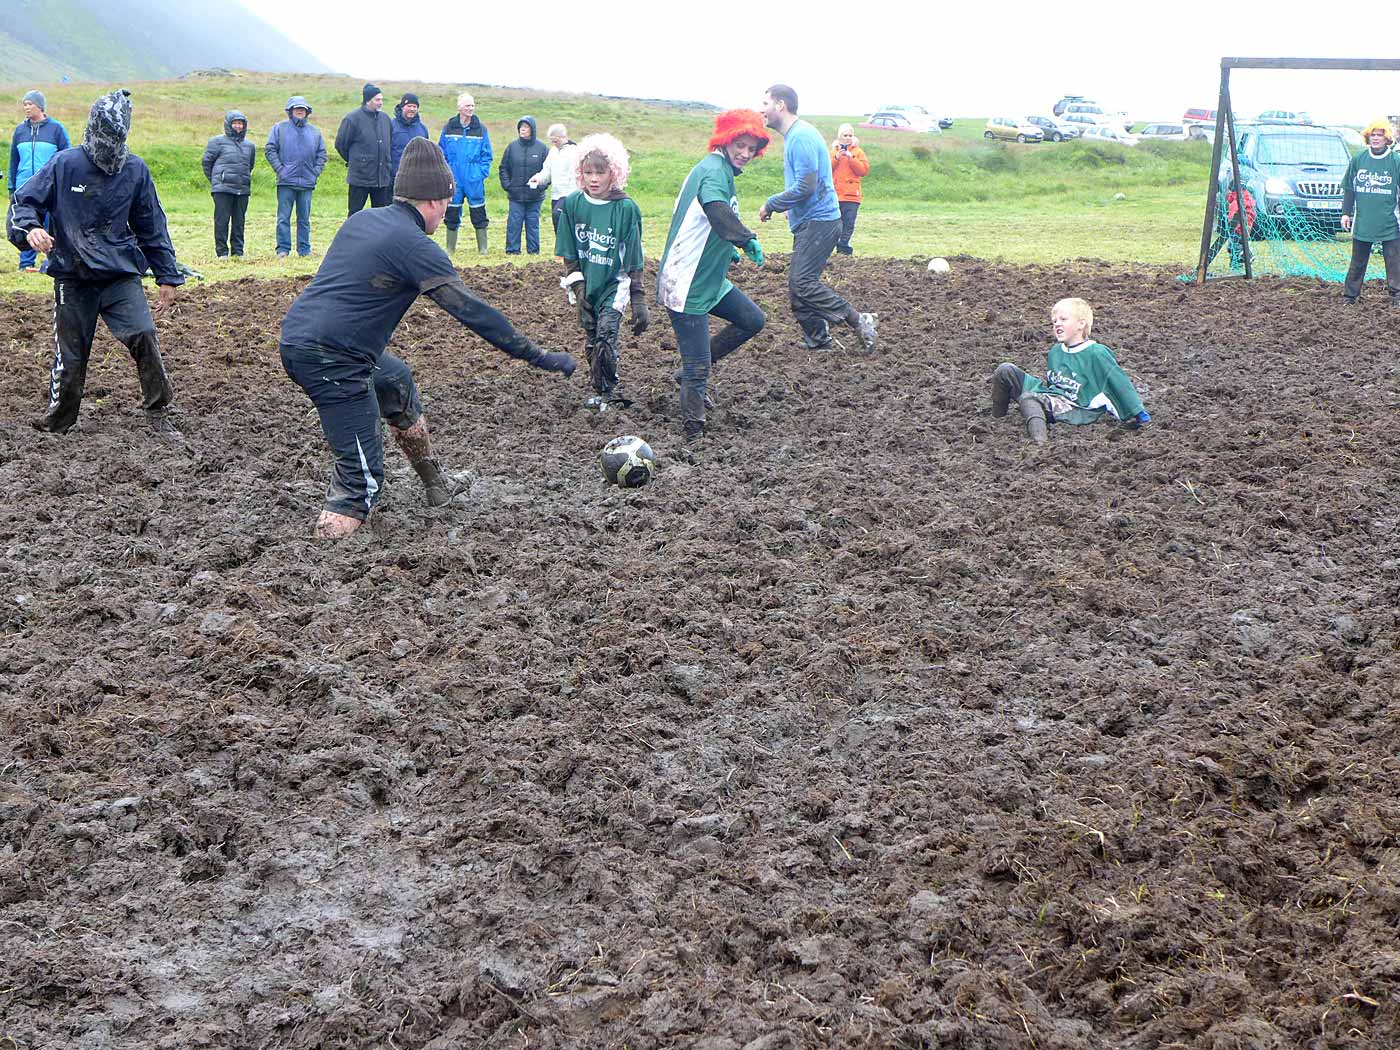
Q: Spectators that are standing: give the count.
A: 9